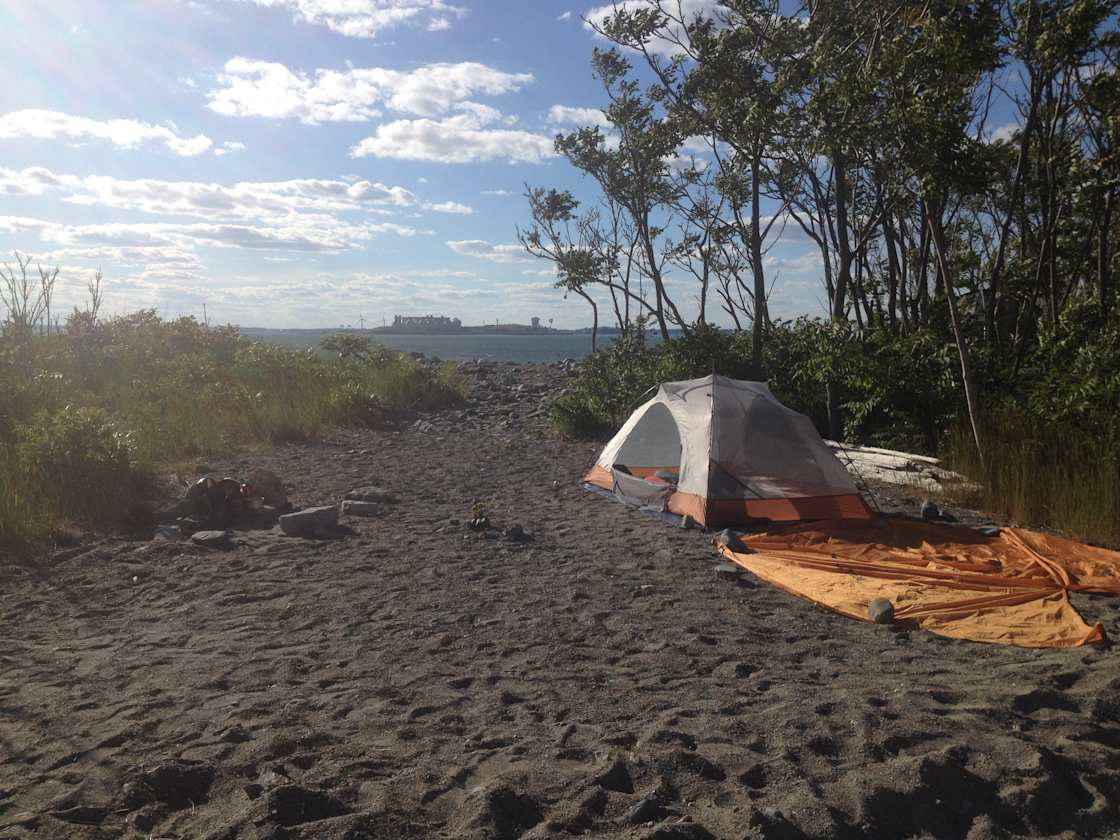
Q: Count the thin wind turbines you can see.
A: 2